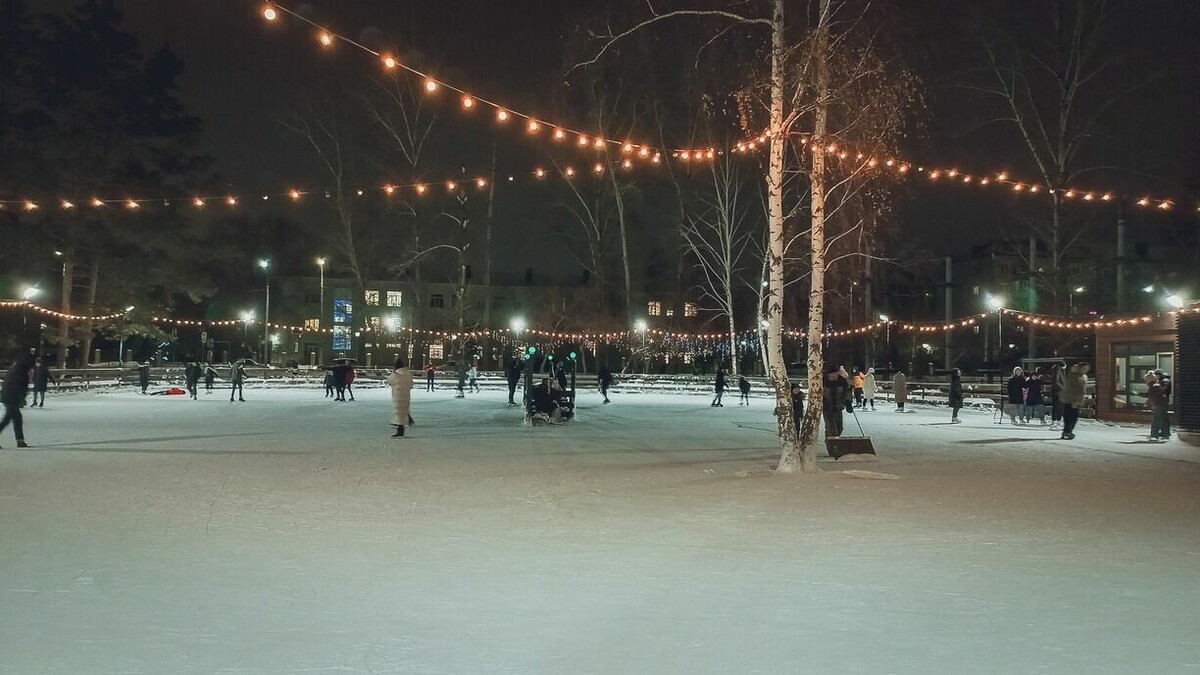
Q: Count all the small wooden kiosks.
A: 1